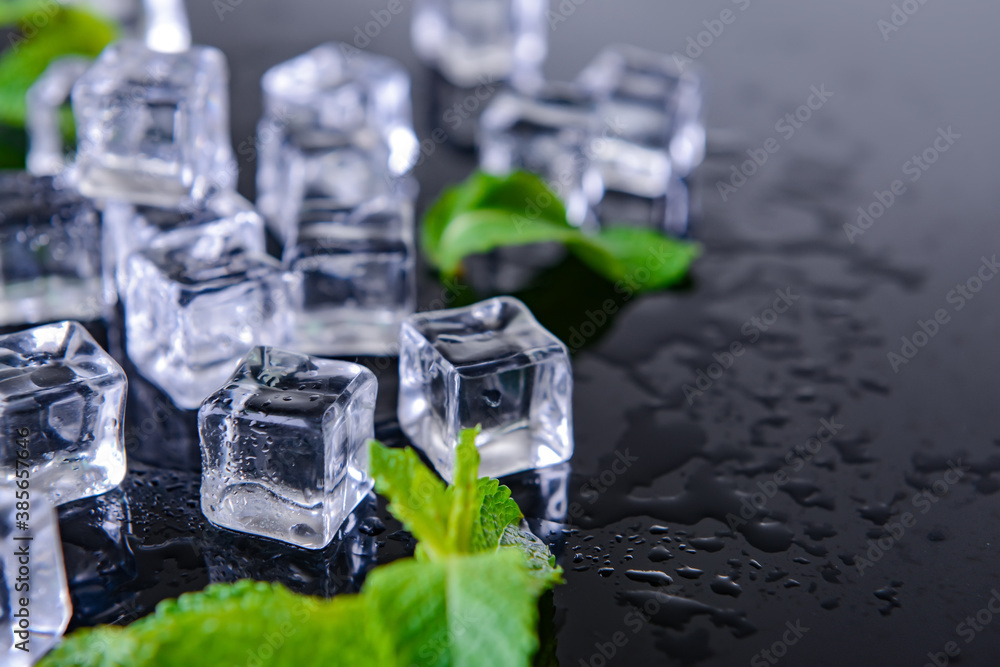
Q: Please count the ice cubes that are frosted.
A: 0